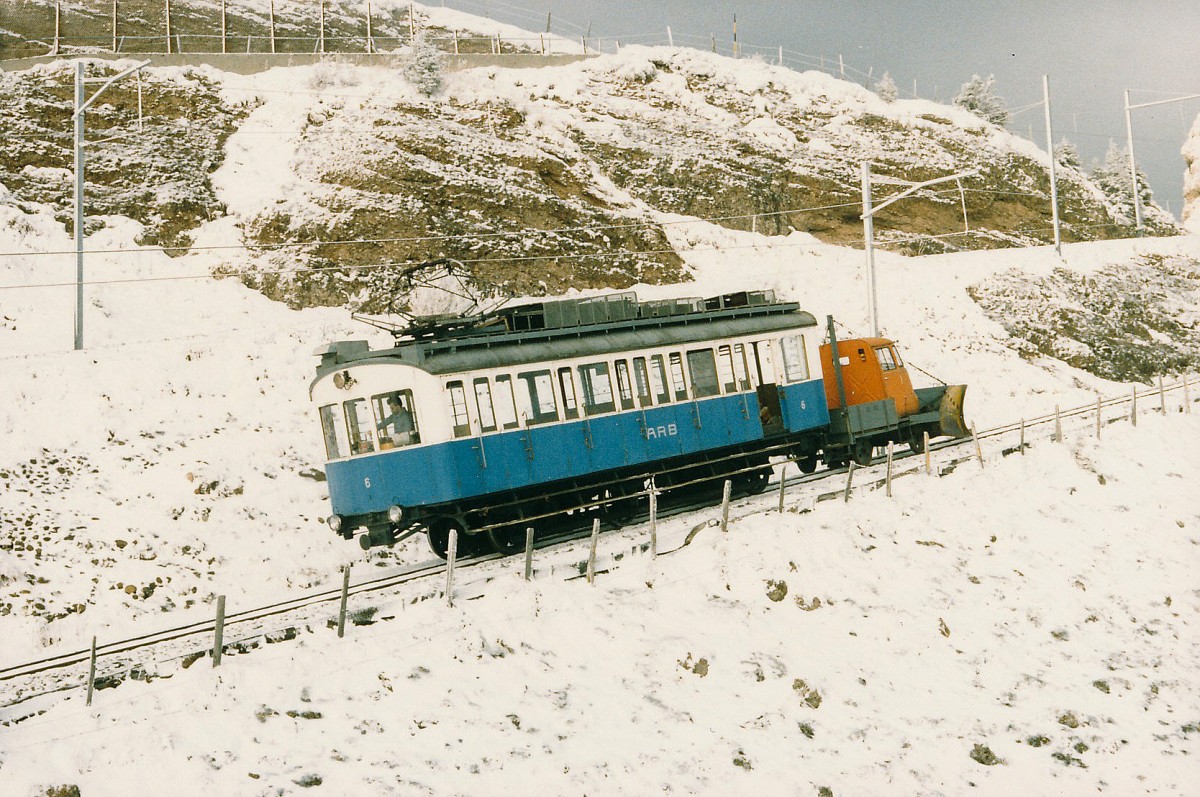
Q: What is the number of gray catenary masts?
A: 4